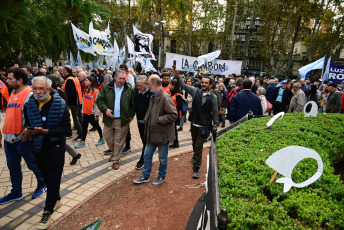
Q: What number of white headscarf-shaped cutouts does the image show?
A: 3